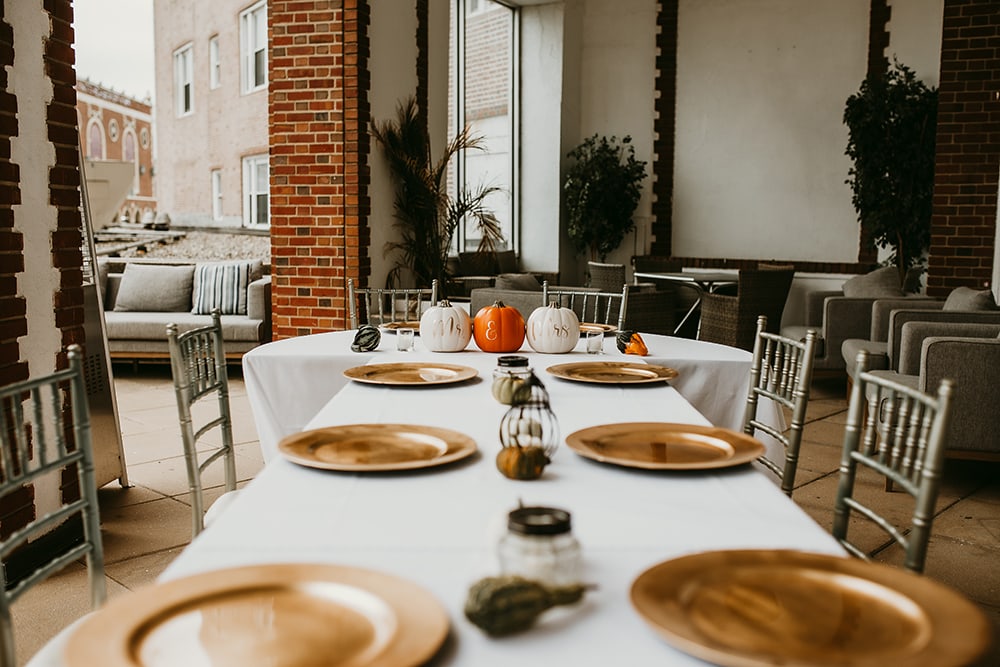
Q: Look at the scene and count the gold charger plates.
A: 8